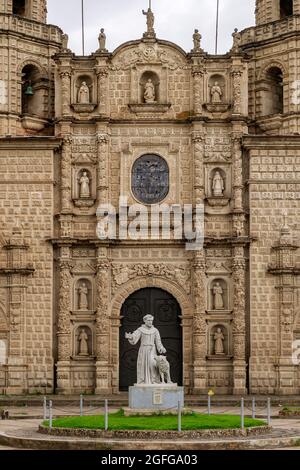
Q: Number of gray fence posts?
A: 9